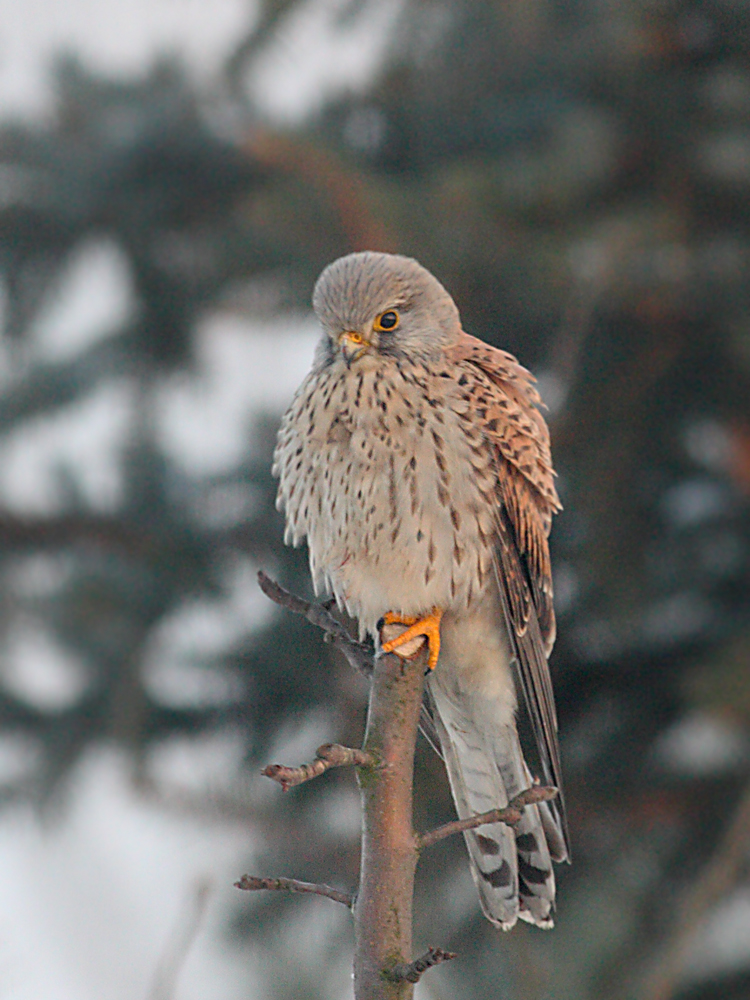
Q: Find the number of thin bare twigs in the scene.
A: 5